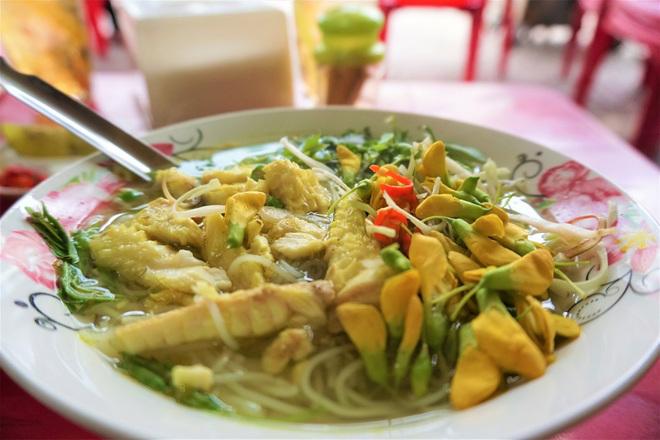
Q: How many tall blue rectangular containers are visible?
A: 0